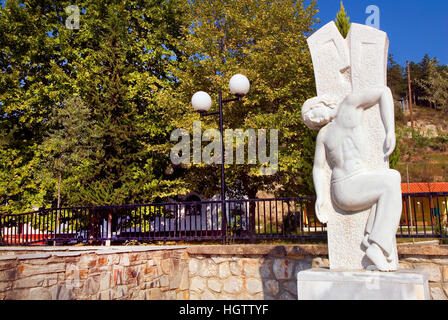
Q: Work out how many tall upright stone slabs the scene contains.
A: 2